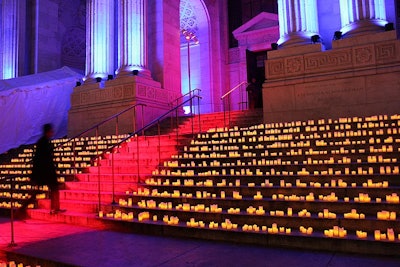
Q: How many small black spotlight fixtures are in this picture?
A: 8